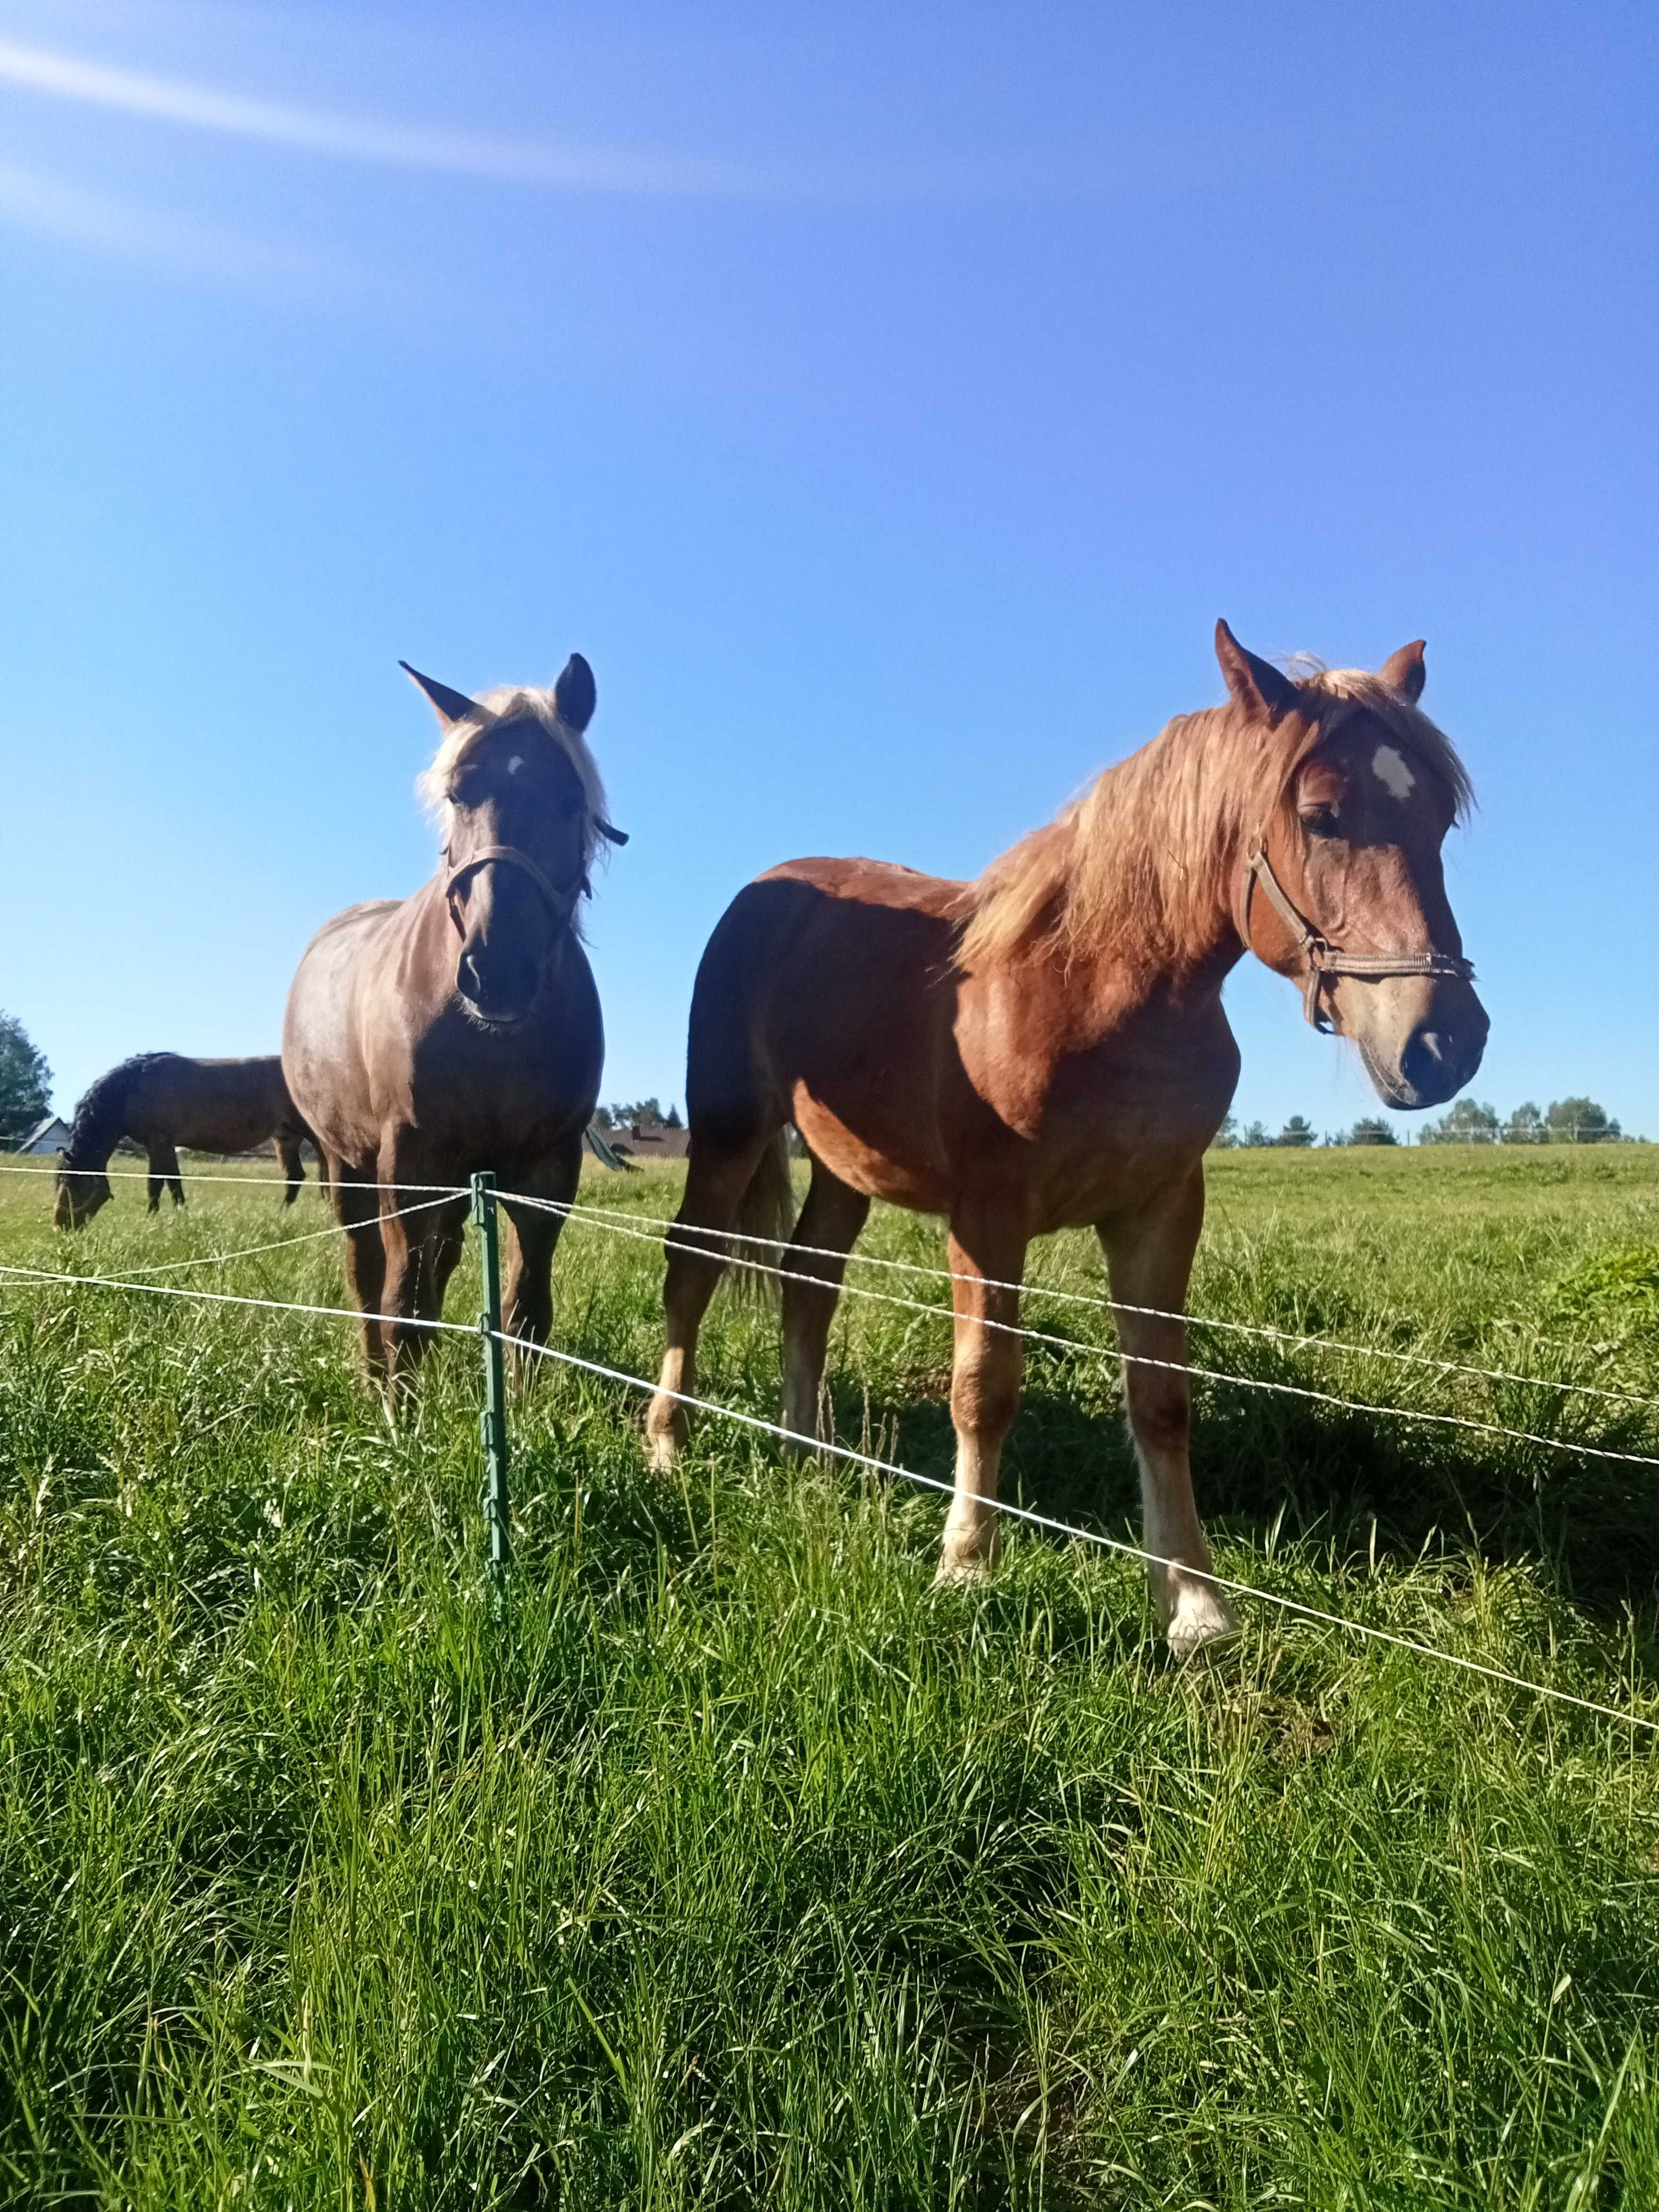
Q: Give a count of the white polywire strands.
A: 3